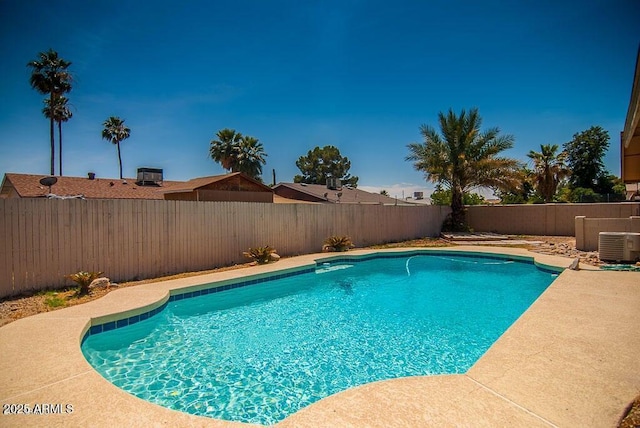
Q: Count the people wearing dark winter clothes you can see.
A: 0